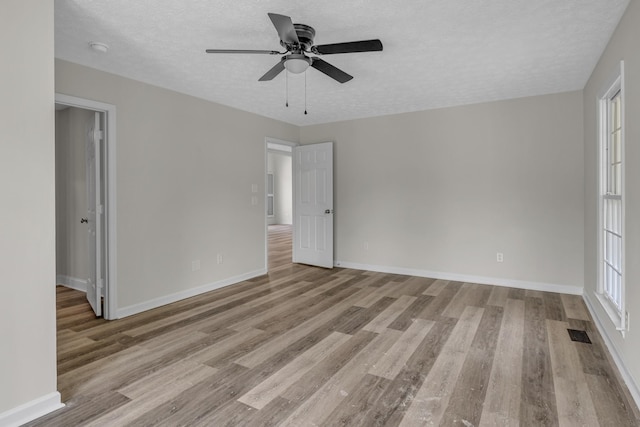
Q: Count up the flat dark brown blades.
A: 5